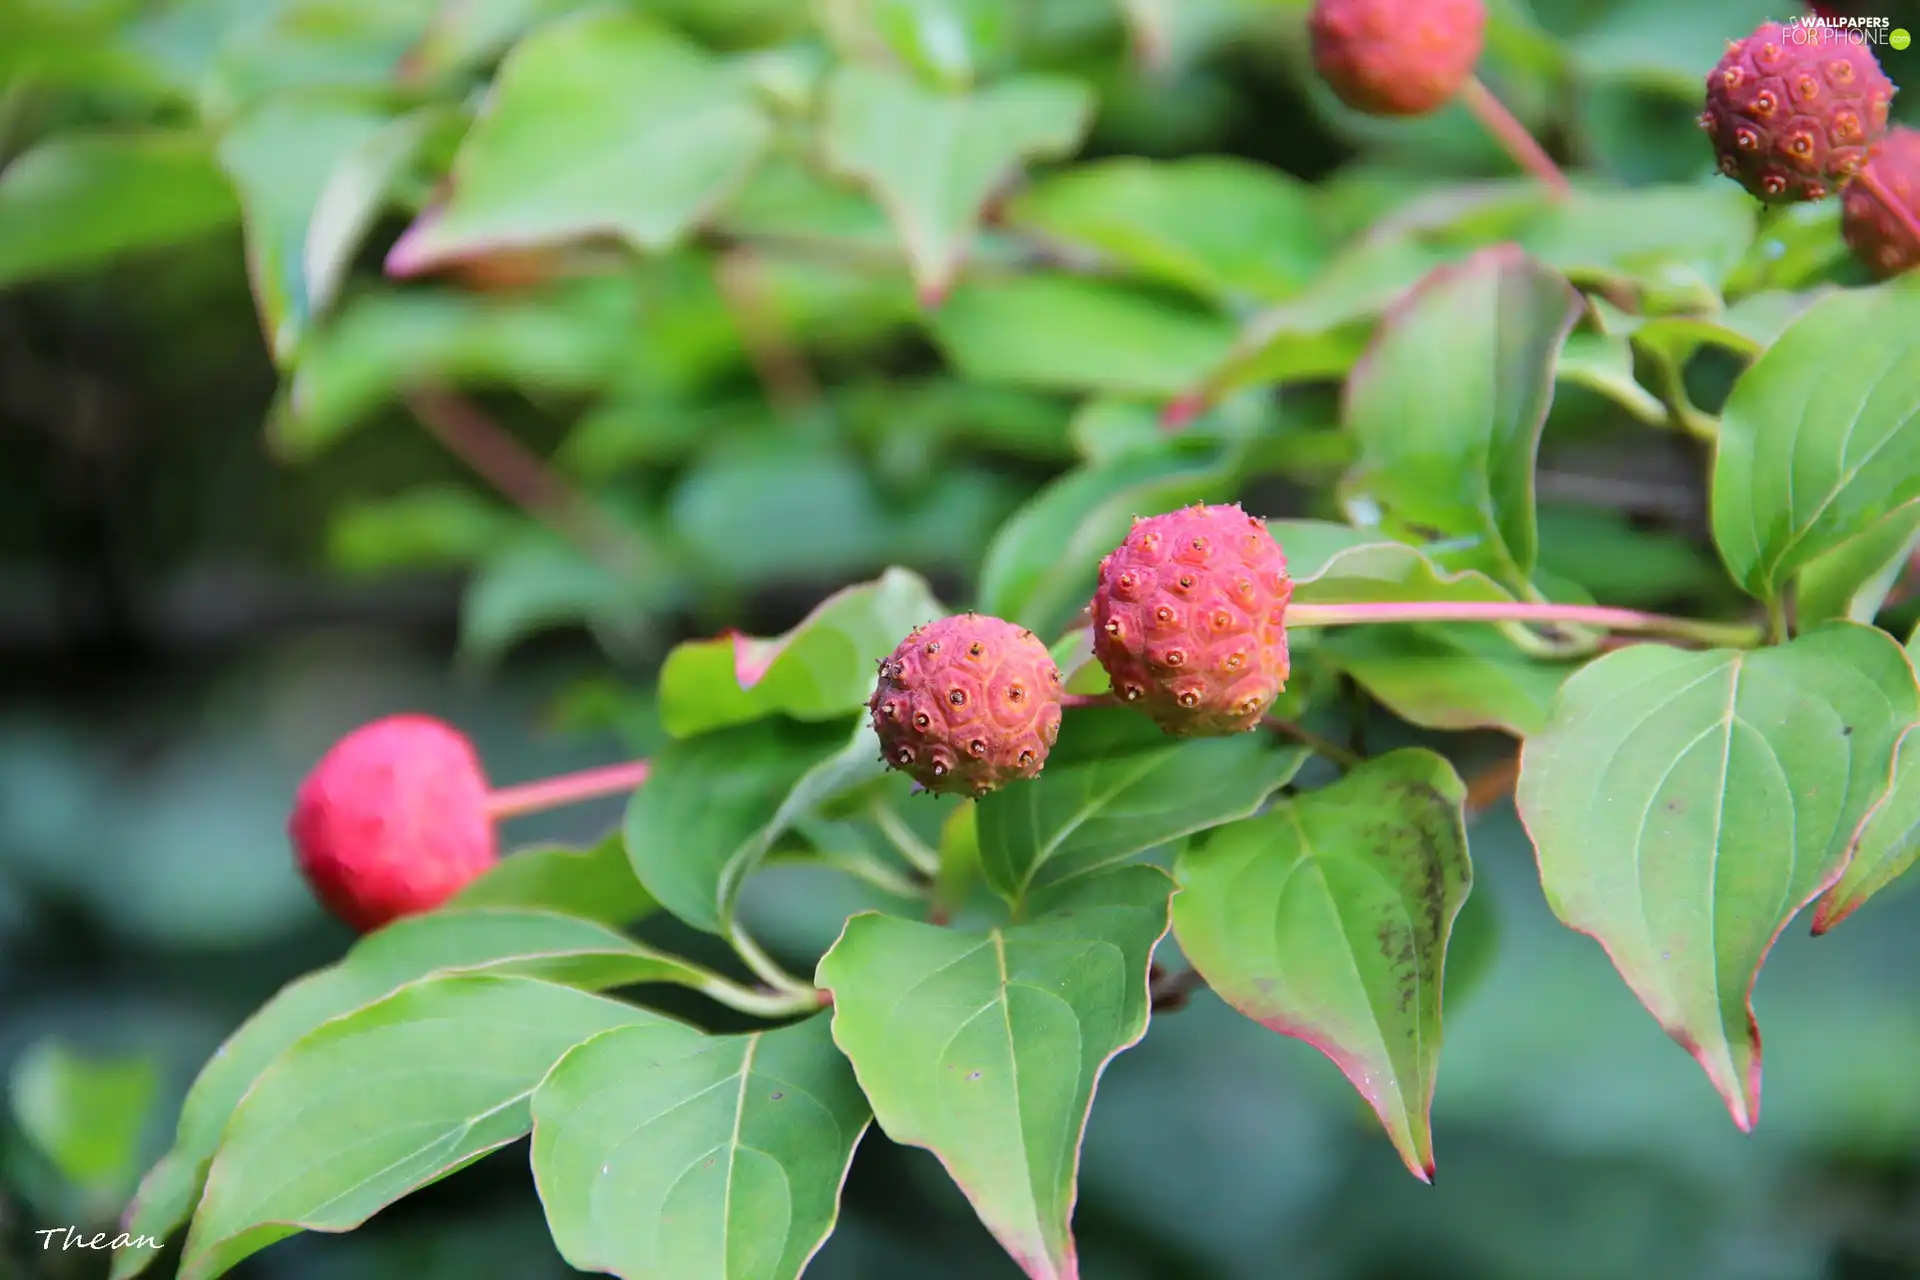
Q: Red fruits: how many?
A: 6